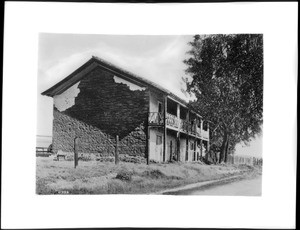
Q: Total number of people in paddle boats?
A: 0